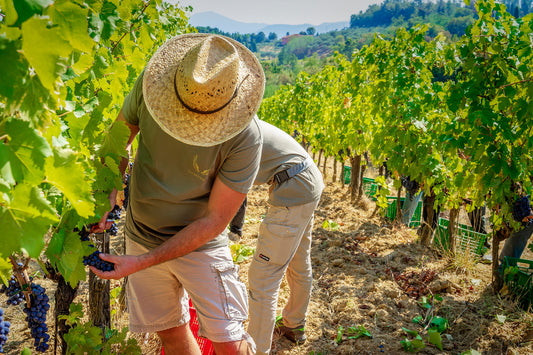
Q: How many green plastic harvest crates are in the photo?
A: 5